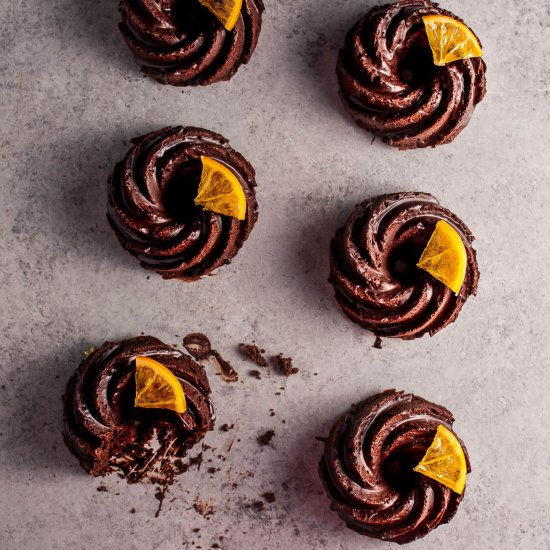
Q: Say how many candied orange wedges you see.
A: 6